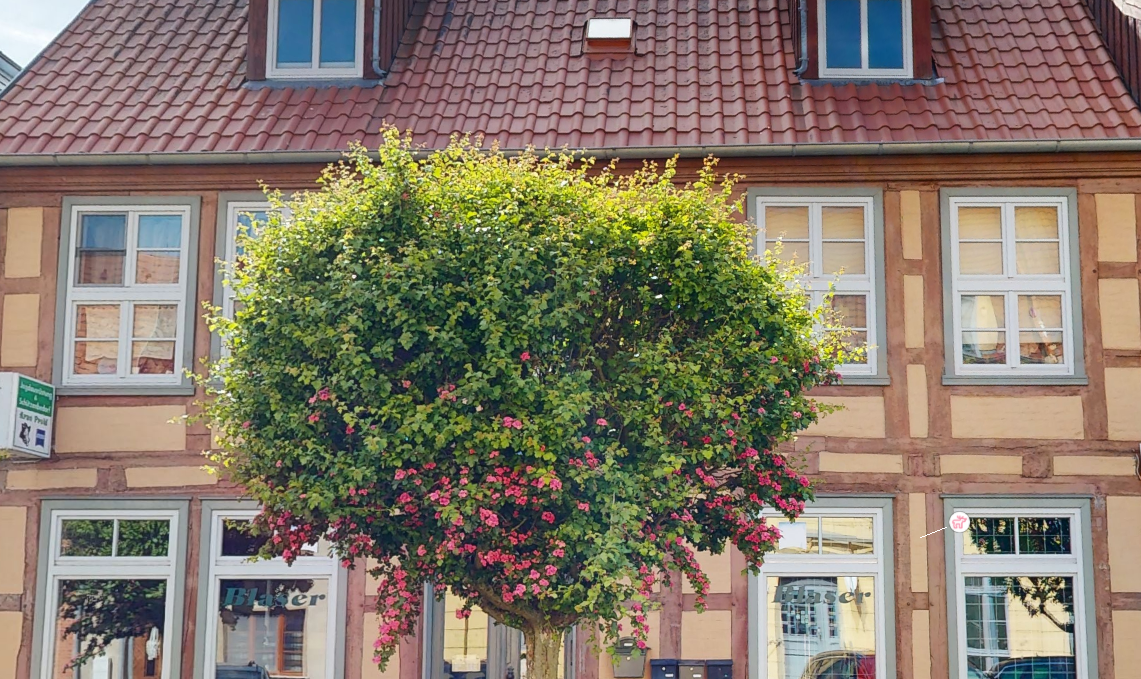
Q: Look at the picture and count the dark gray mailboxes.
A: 2